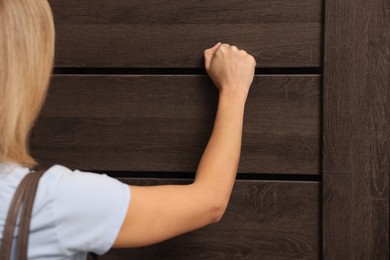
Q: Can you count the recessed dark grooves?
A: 2